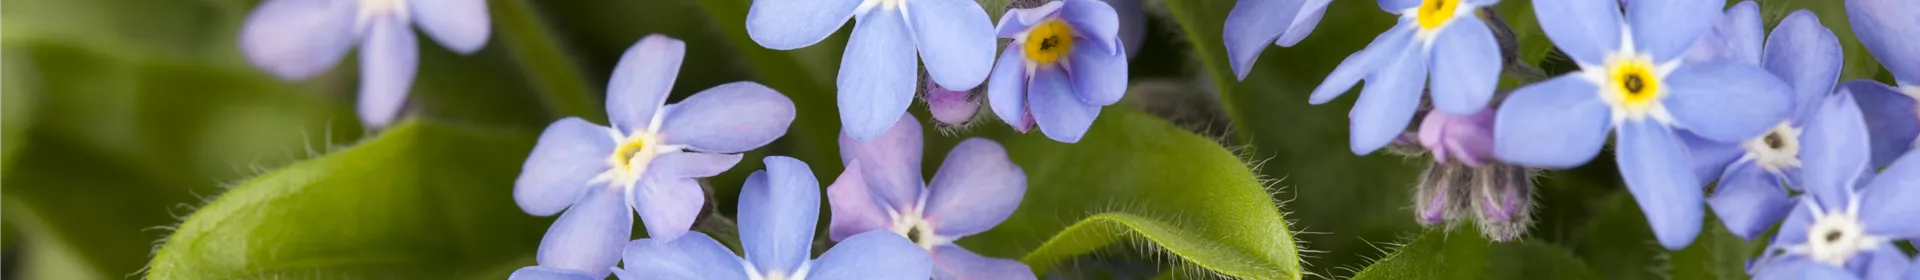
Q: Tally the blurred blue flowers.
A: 1